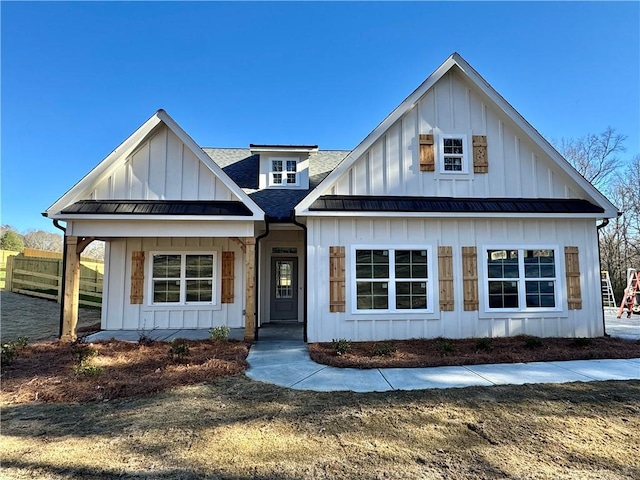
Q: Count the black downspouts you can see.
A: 4